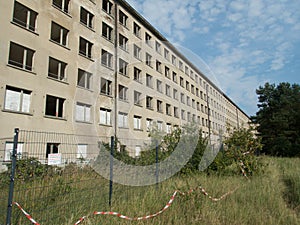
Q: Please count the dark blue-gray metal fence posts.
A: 3